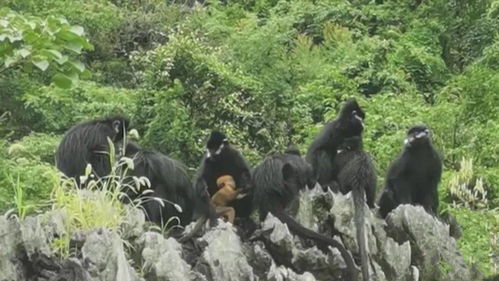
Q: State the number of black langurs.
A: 7